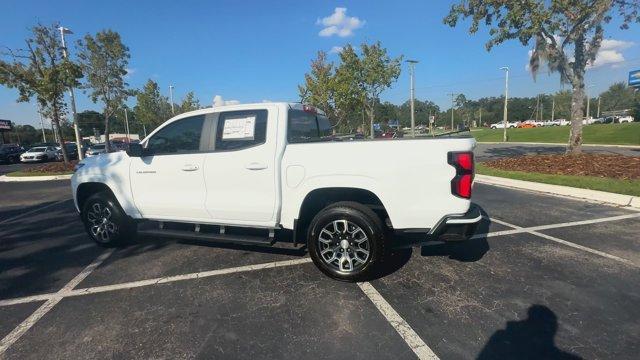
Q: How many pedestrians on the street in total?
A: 0